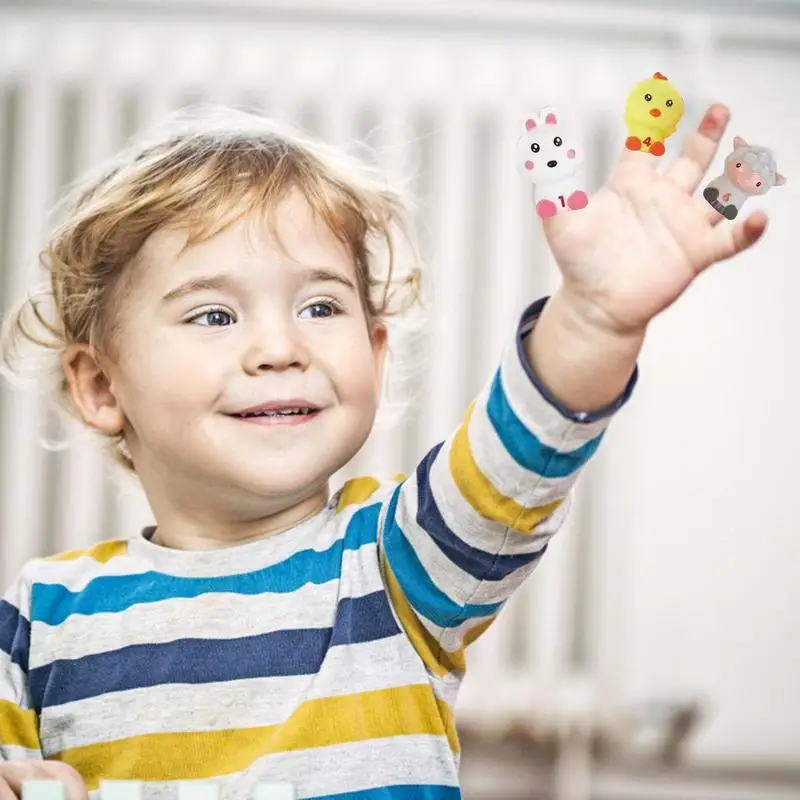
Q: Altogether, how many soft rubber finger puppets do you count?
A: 3